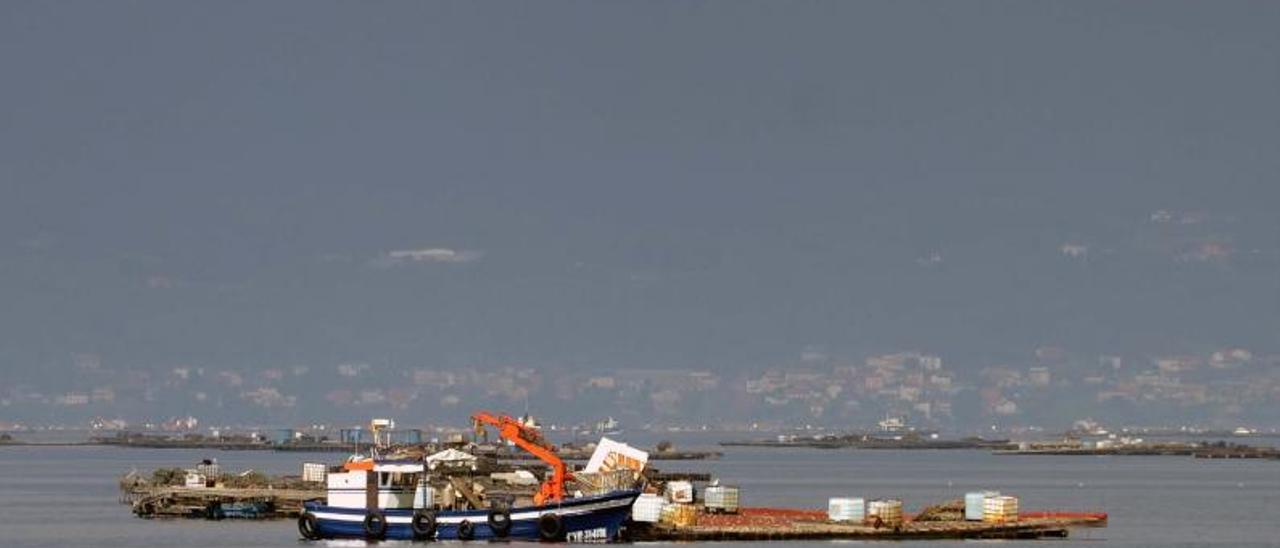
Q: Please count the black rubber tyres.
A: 6